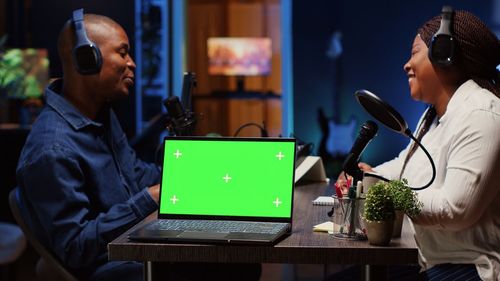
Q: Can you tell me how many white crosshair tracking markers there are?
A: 5